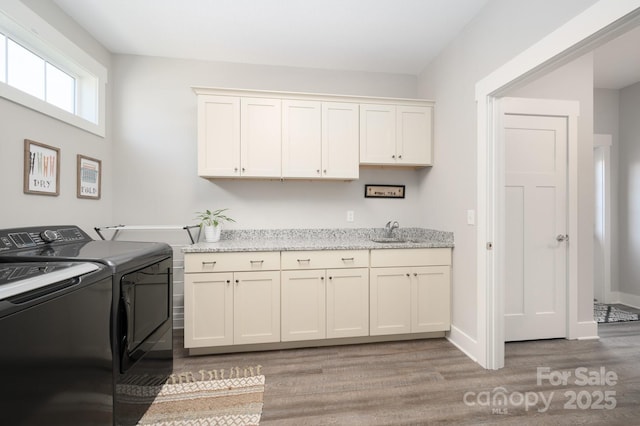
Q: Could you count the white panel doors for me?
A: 1